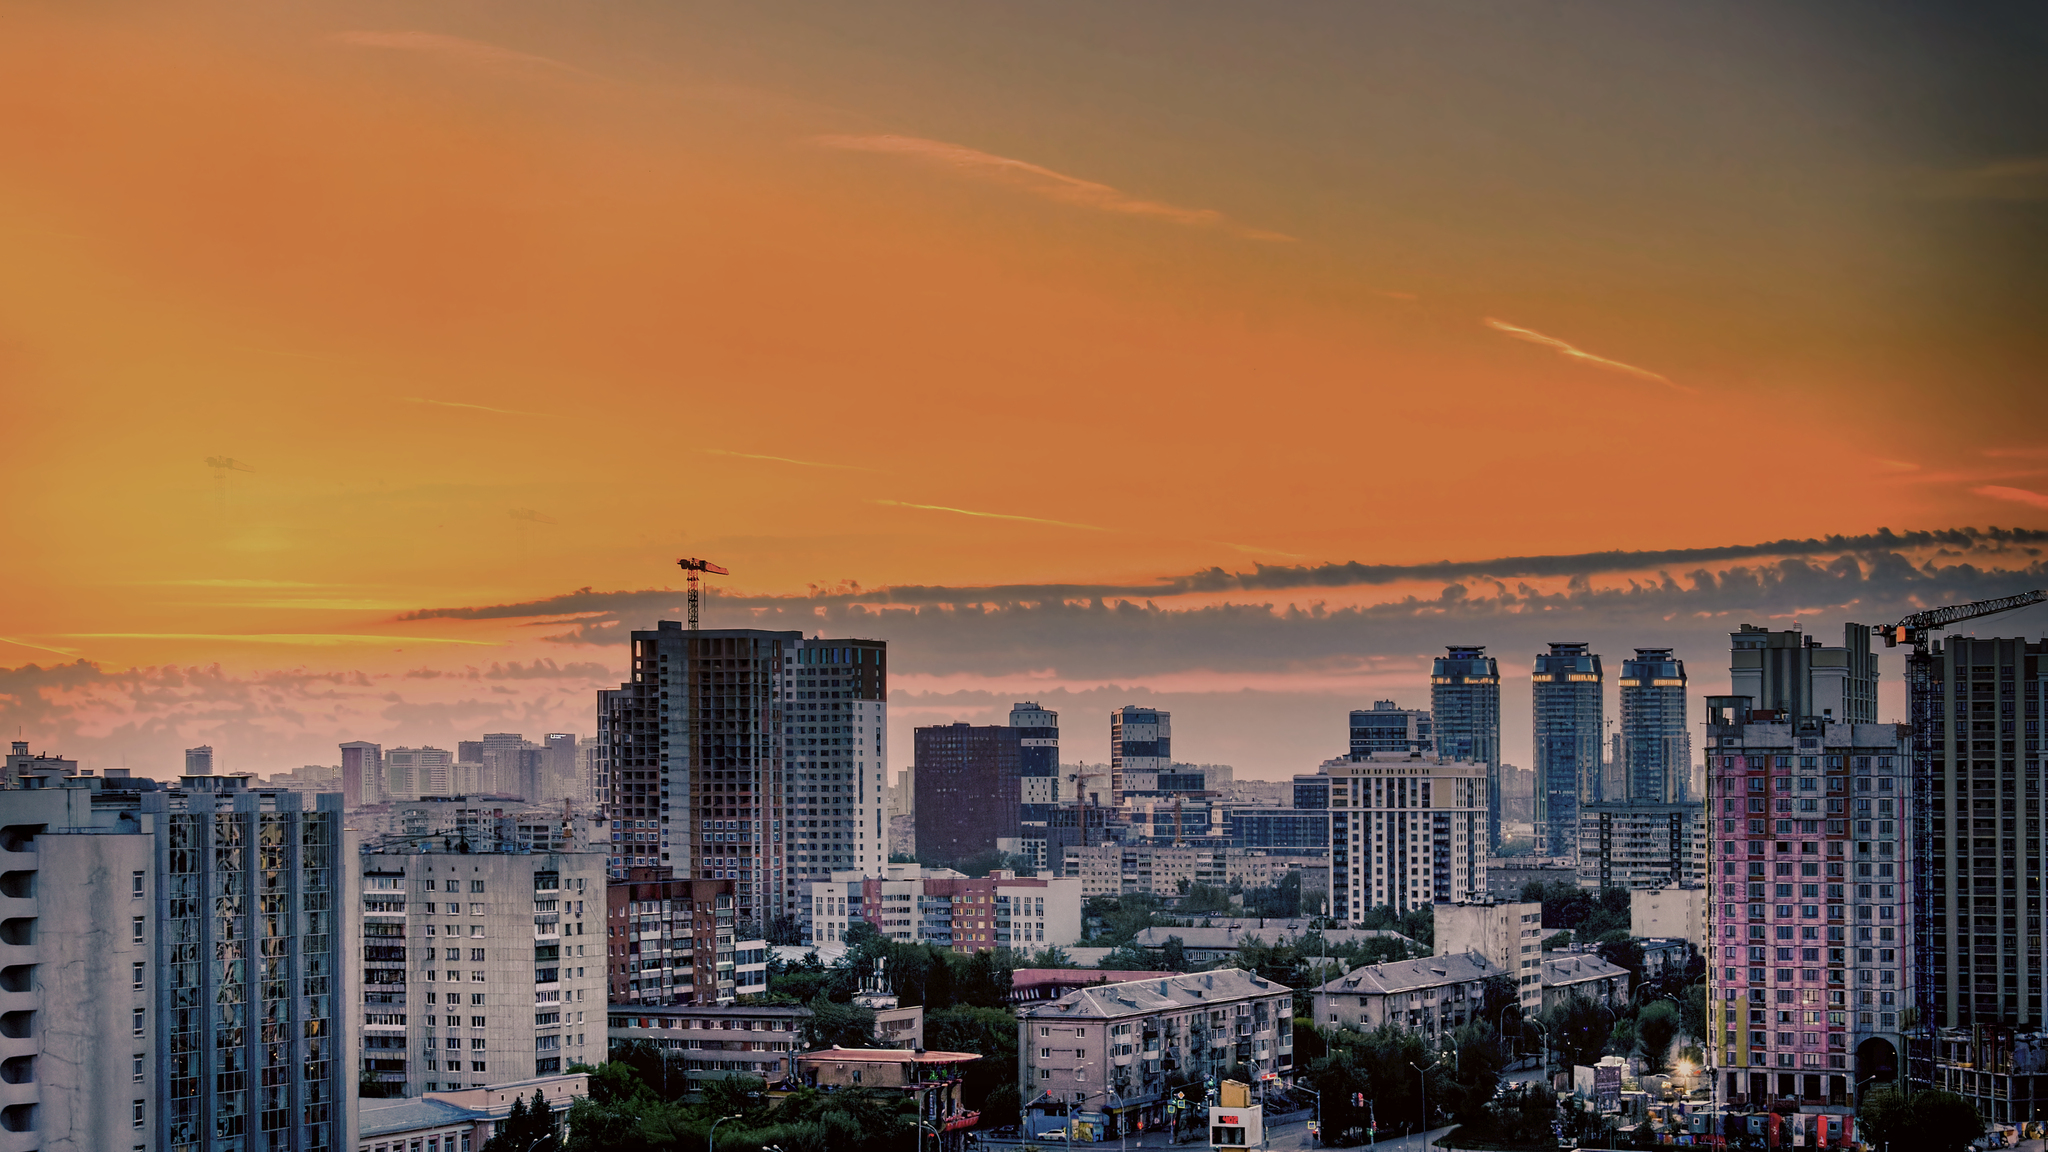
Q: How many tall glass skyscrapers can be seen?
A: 3